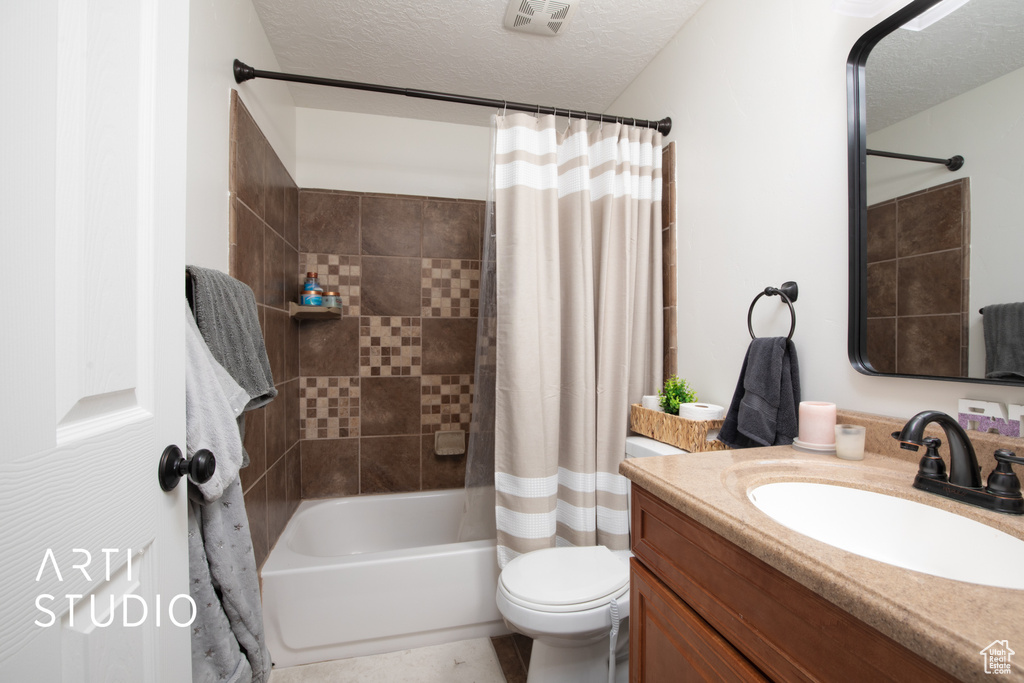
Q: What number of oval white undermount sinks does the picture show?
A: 1